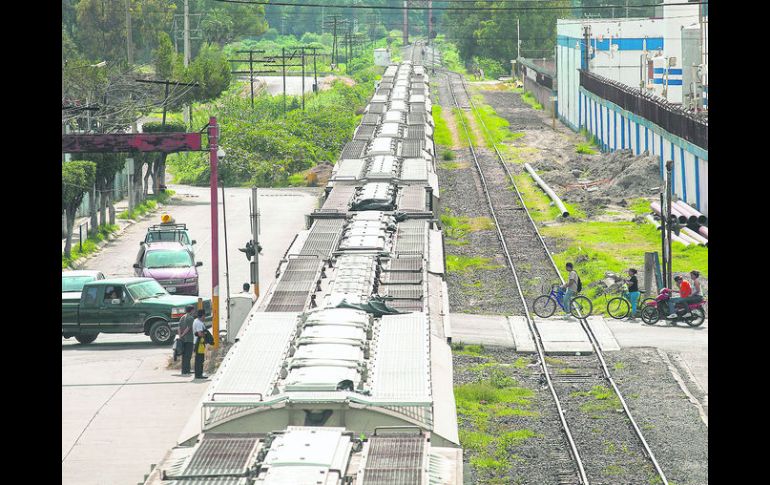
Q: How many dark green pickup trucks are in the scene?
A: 1